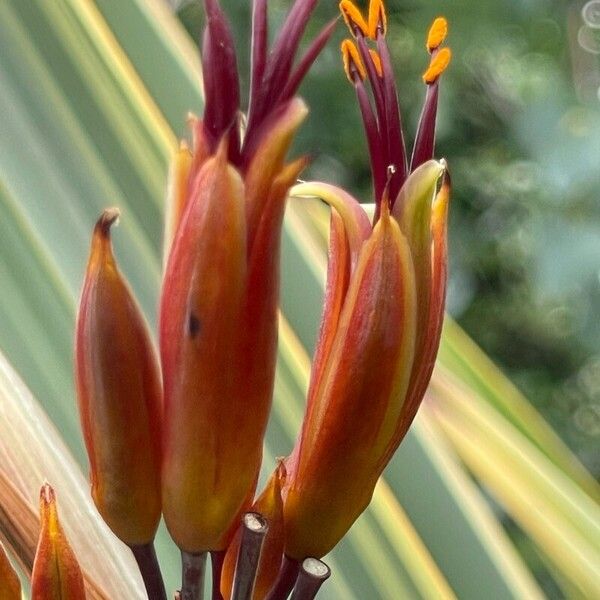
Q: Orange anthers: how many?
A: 6